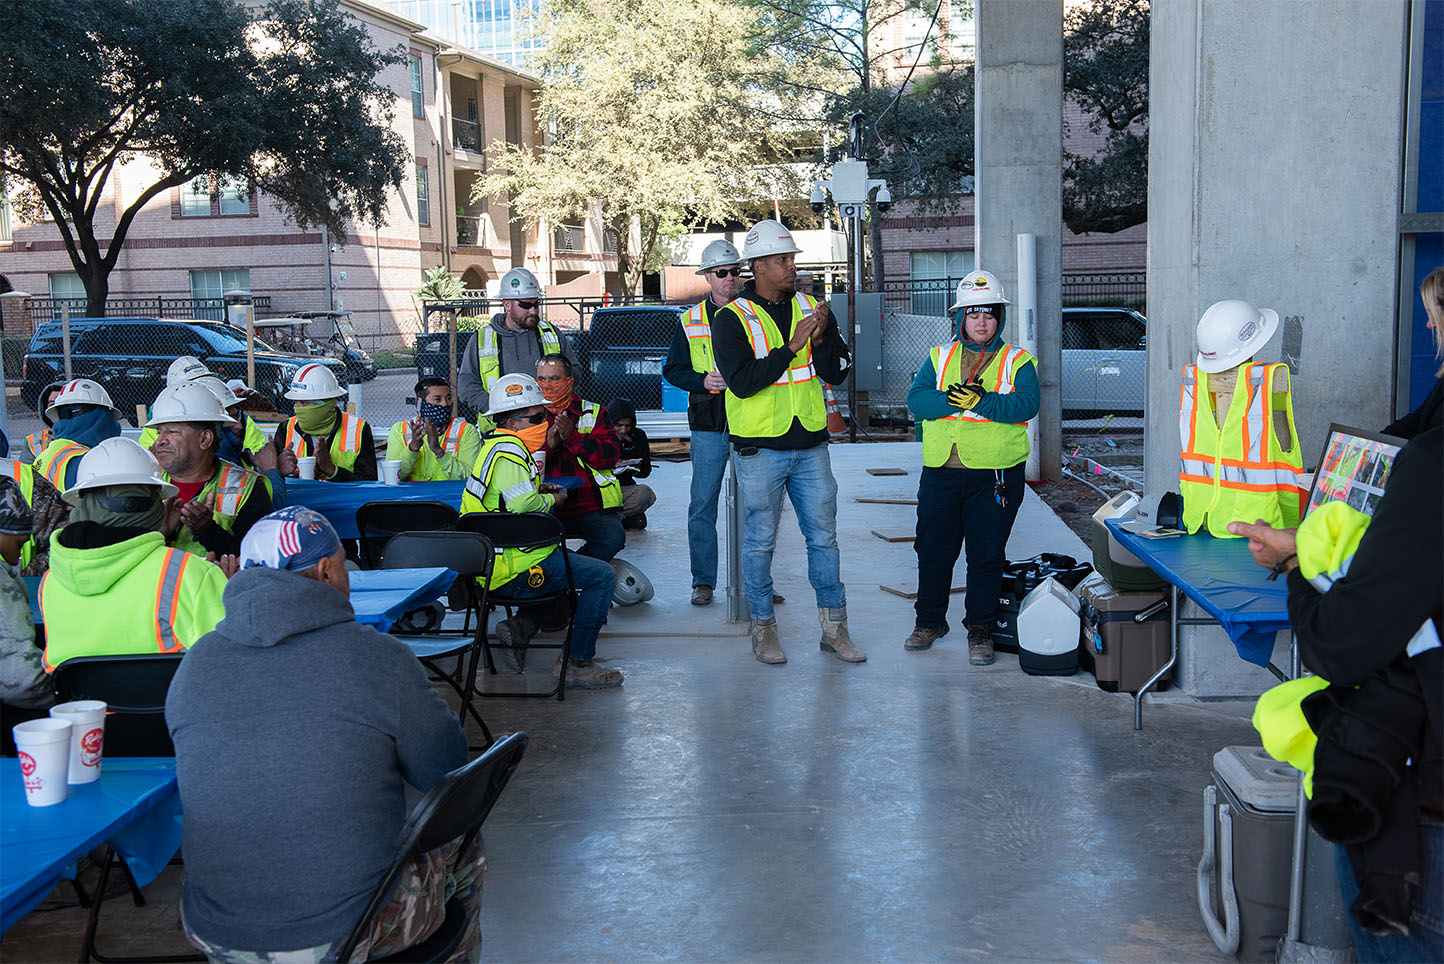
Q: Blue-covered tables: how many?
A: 4